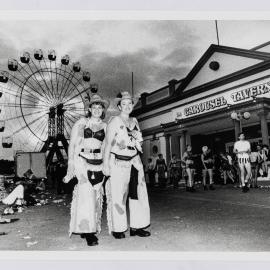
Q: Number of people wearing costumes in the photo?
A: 2